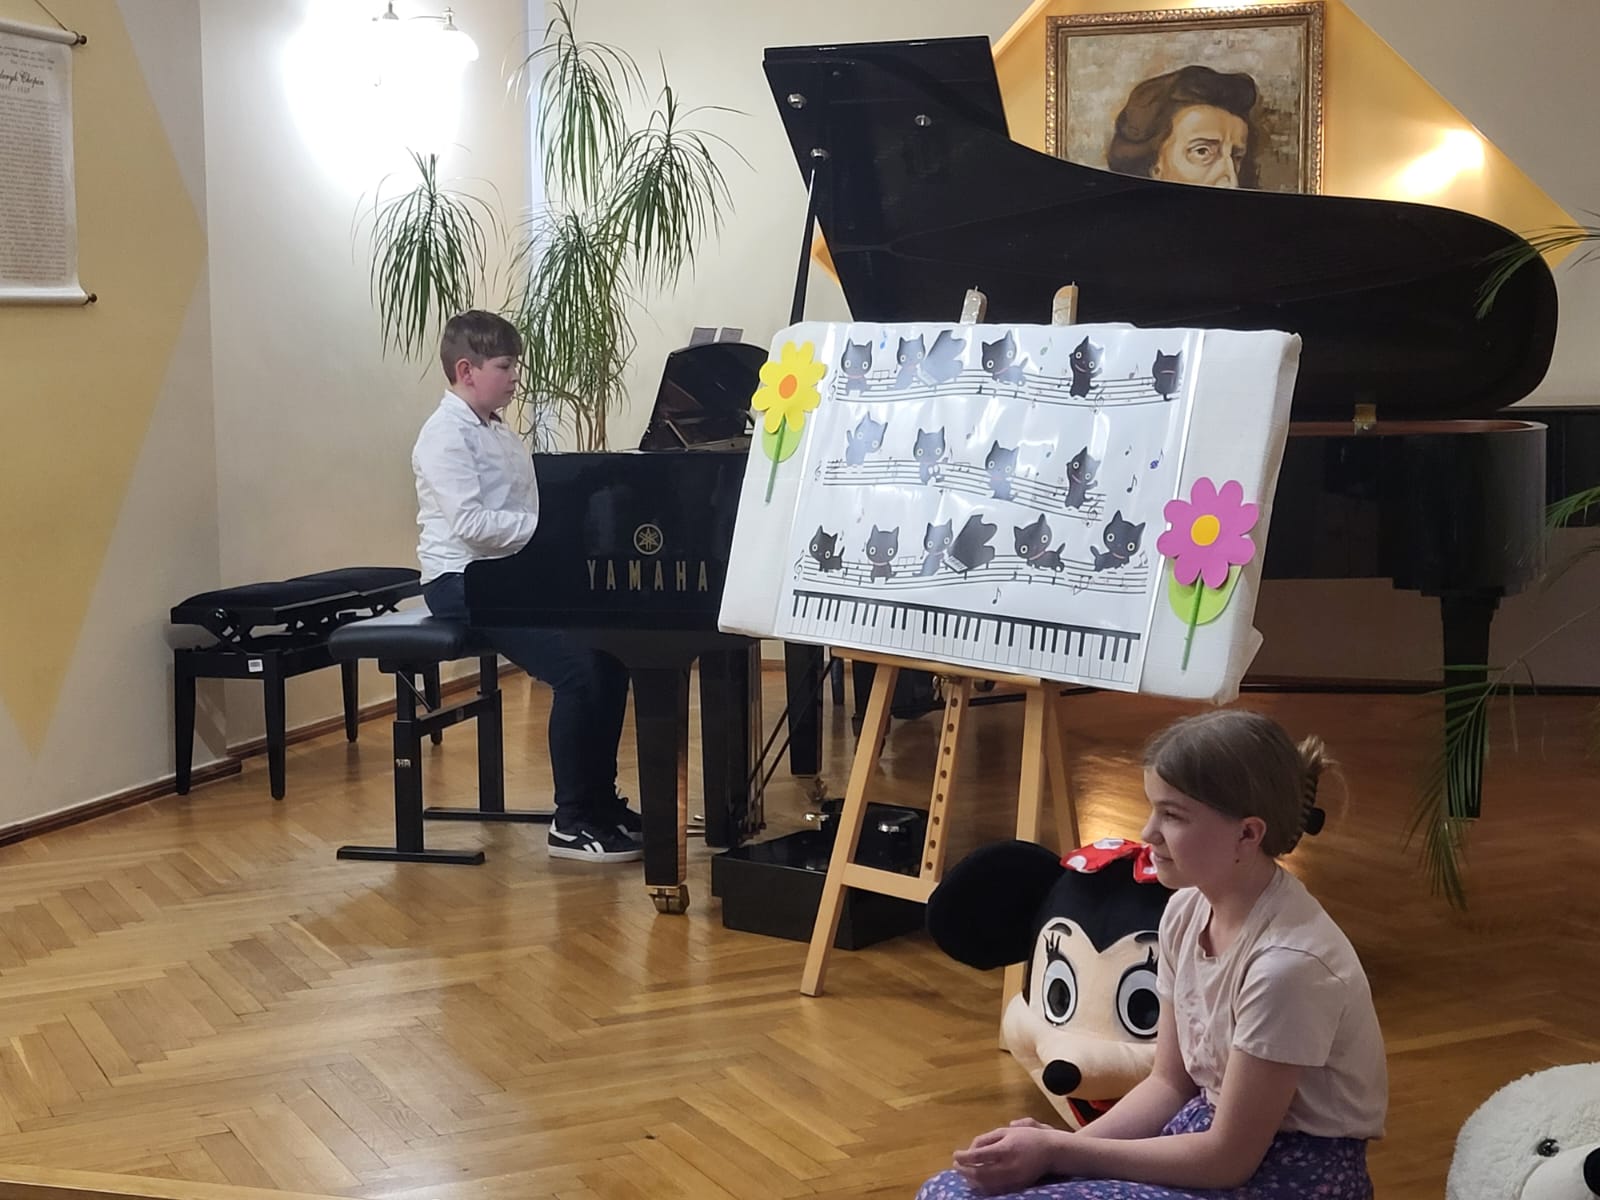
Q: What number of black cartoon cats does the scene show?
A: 14